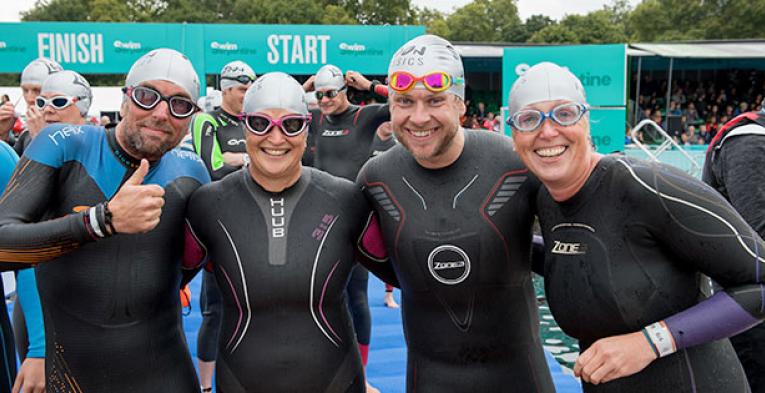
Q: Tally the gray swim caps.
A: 8